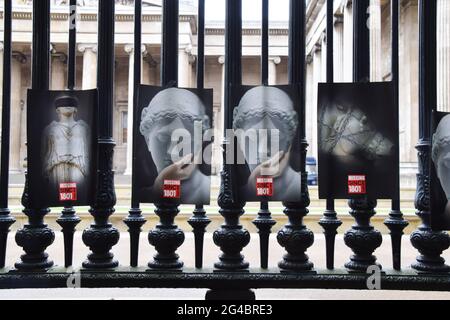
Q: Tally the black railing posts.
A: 14